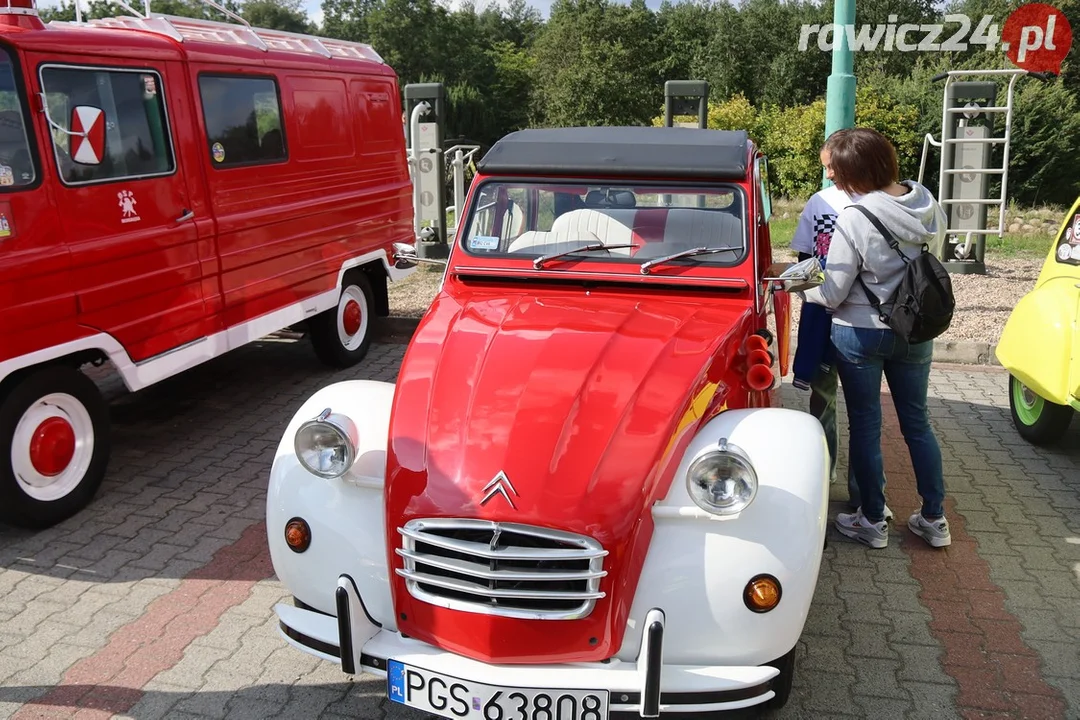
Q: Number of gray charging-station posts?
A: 3